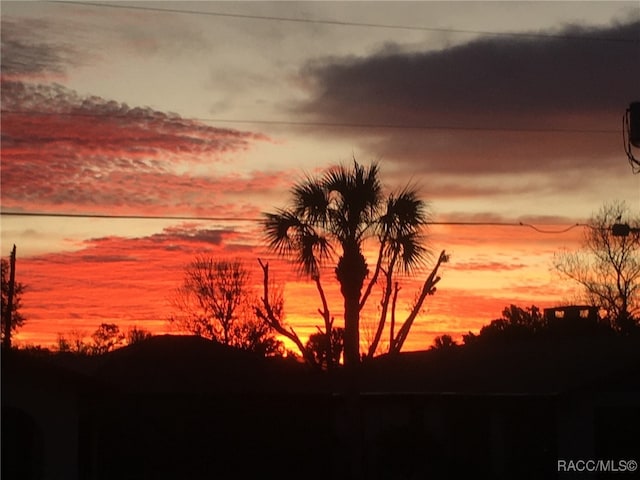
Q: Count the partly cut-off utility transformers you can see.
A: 1